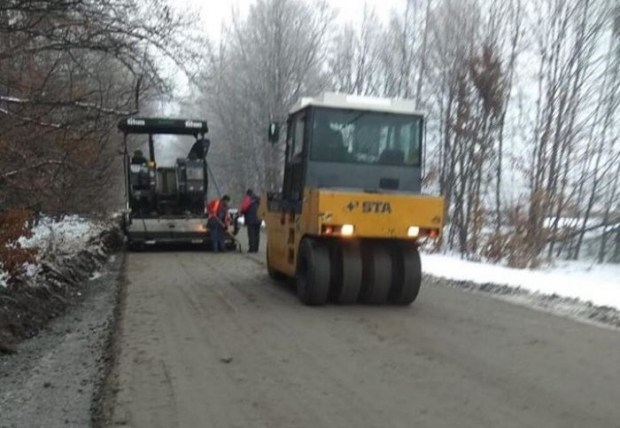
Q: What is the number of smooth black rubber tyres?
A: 4